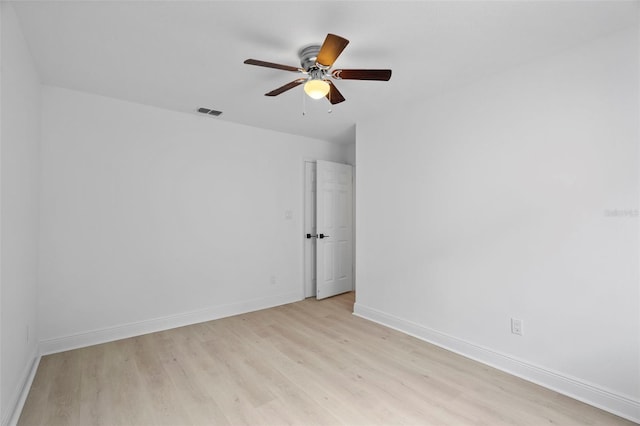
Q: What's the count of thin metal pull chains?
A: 2